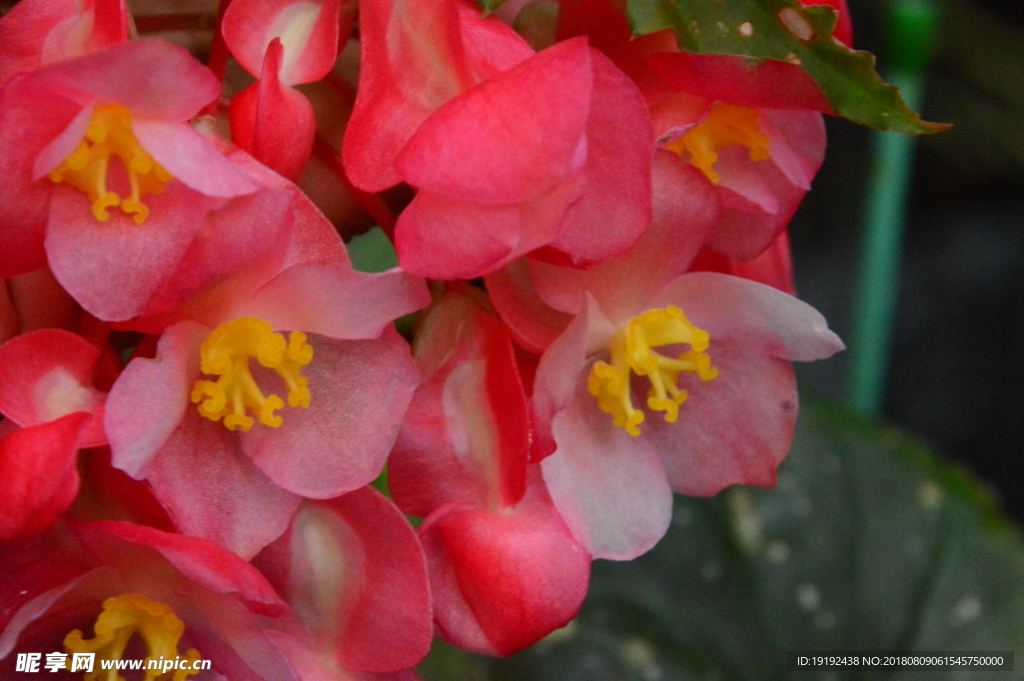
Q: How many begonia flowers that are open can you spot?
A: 5